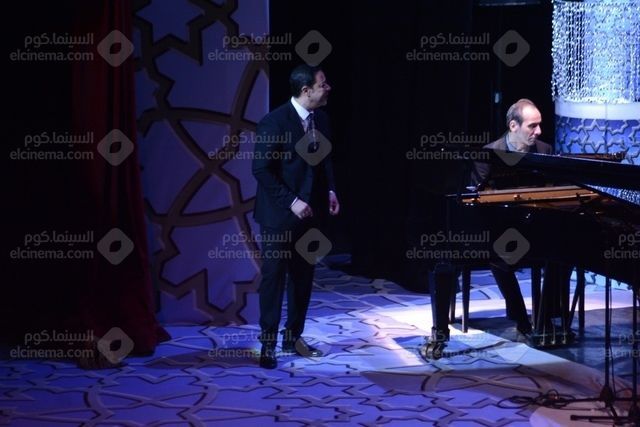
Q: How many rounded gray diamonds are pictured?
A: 12